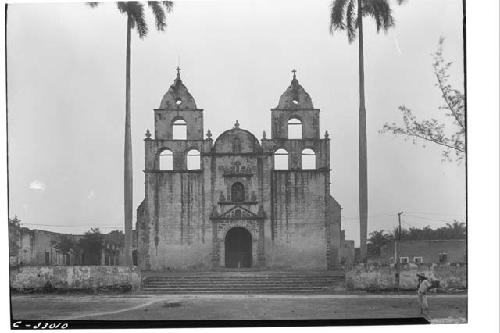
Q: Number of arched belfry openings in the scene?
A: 6